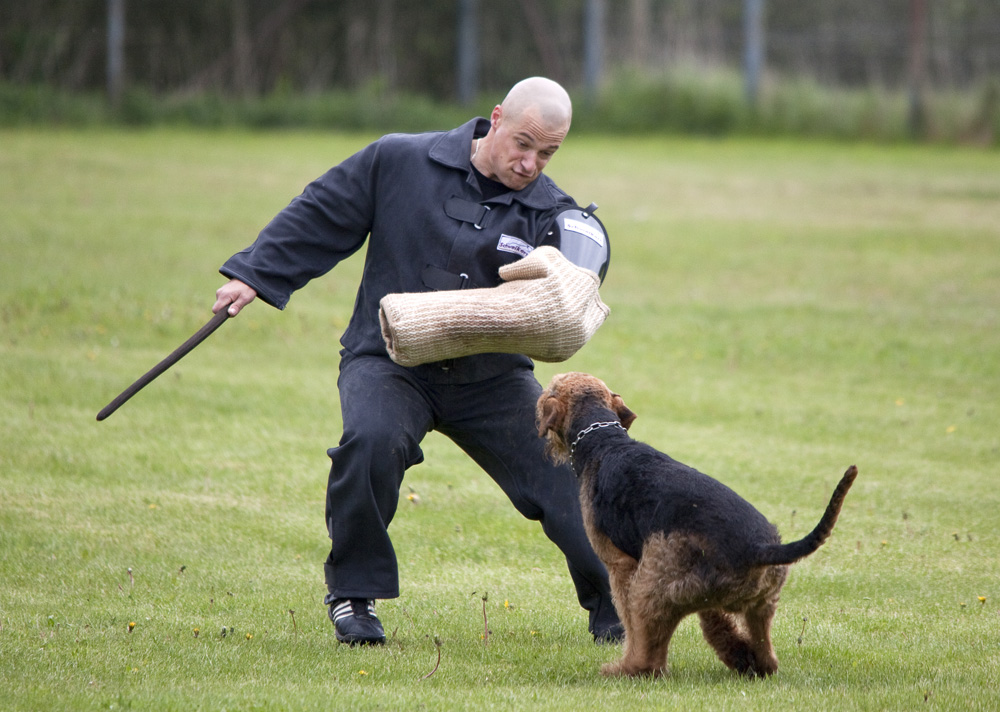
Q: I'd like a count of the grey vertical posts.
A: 4